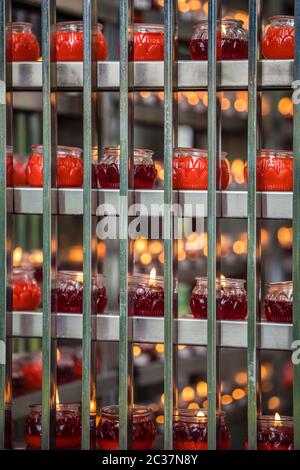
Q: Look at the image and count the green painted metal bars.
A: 8